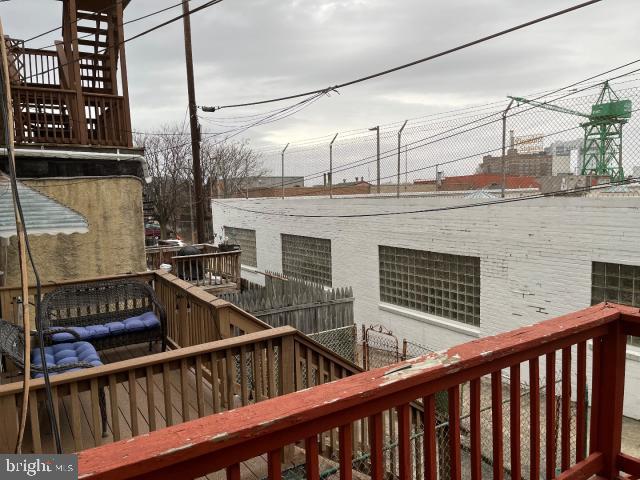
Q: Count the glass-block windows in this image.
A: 4